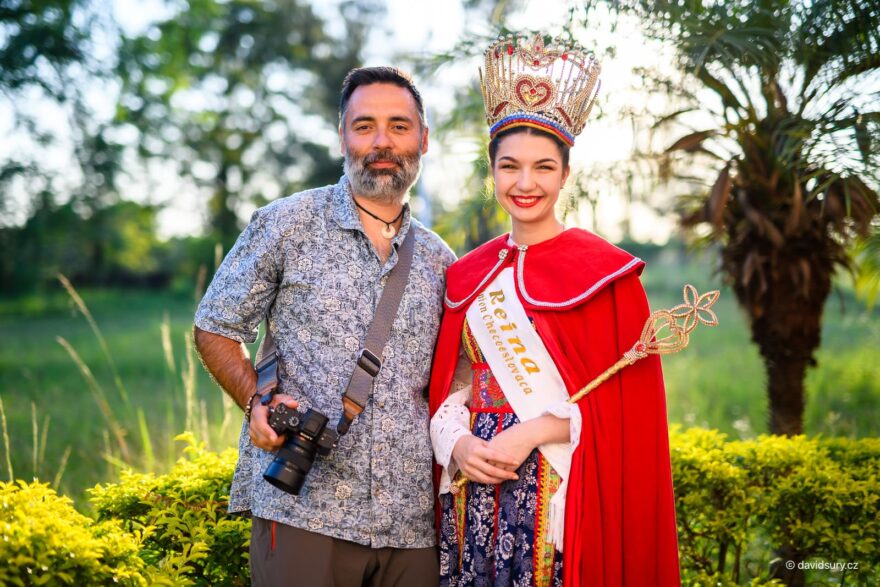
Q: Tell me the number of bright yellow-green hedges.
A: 2